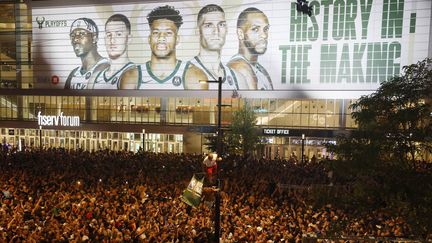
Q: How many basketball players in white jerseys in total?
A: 5